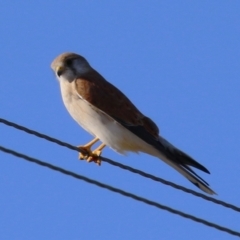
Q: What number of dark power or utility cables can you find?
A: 2